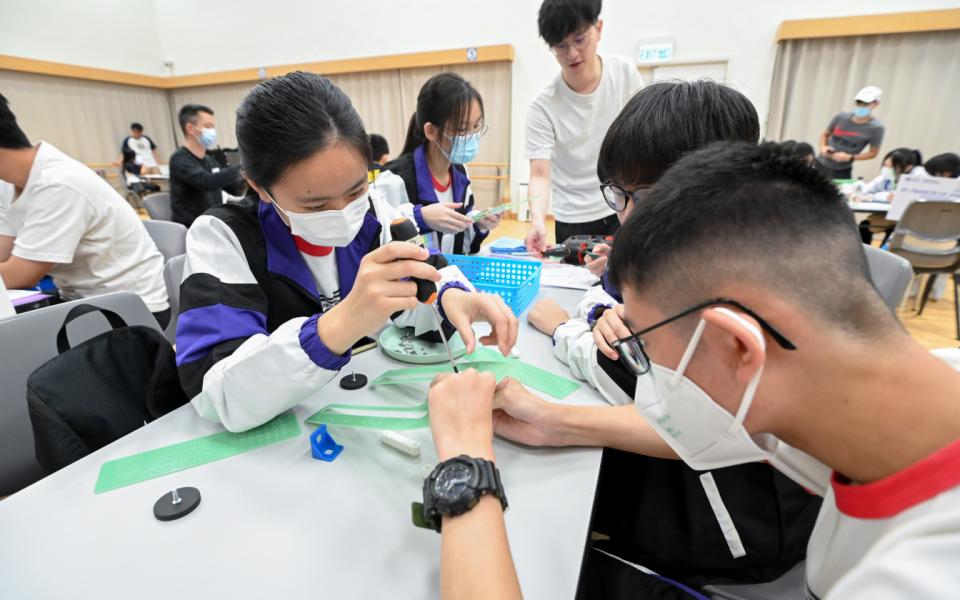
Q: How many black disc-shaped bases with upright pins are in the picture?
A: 2